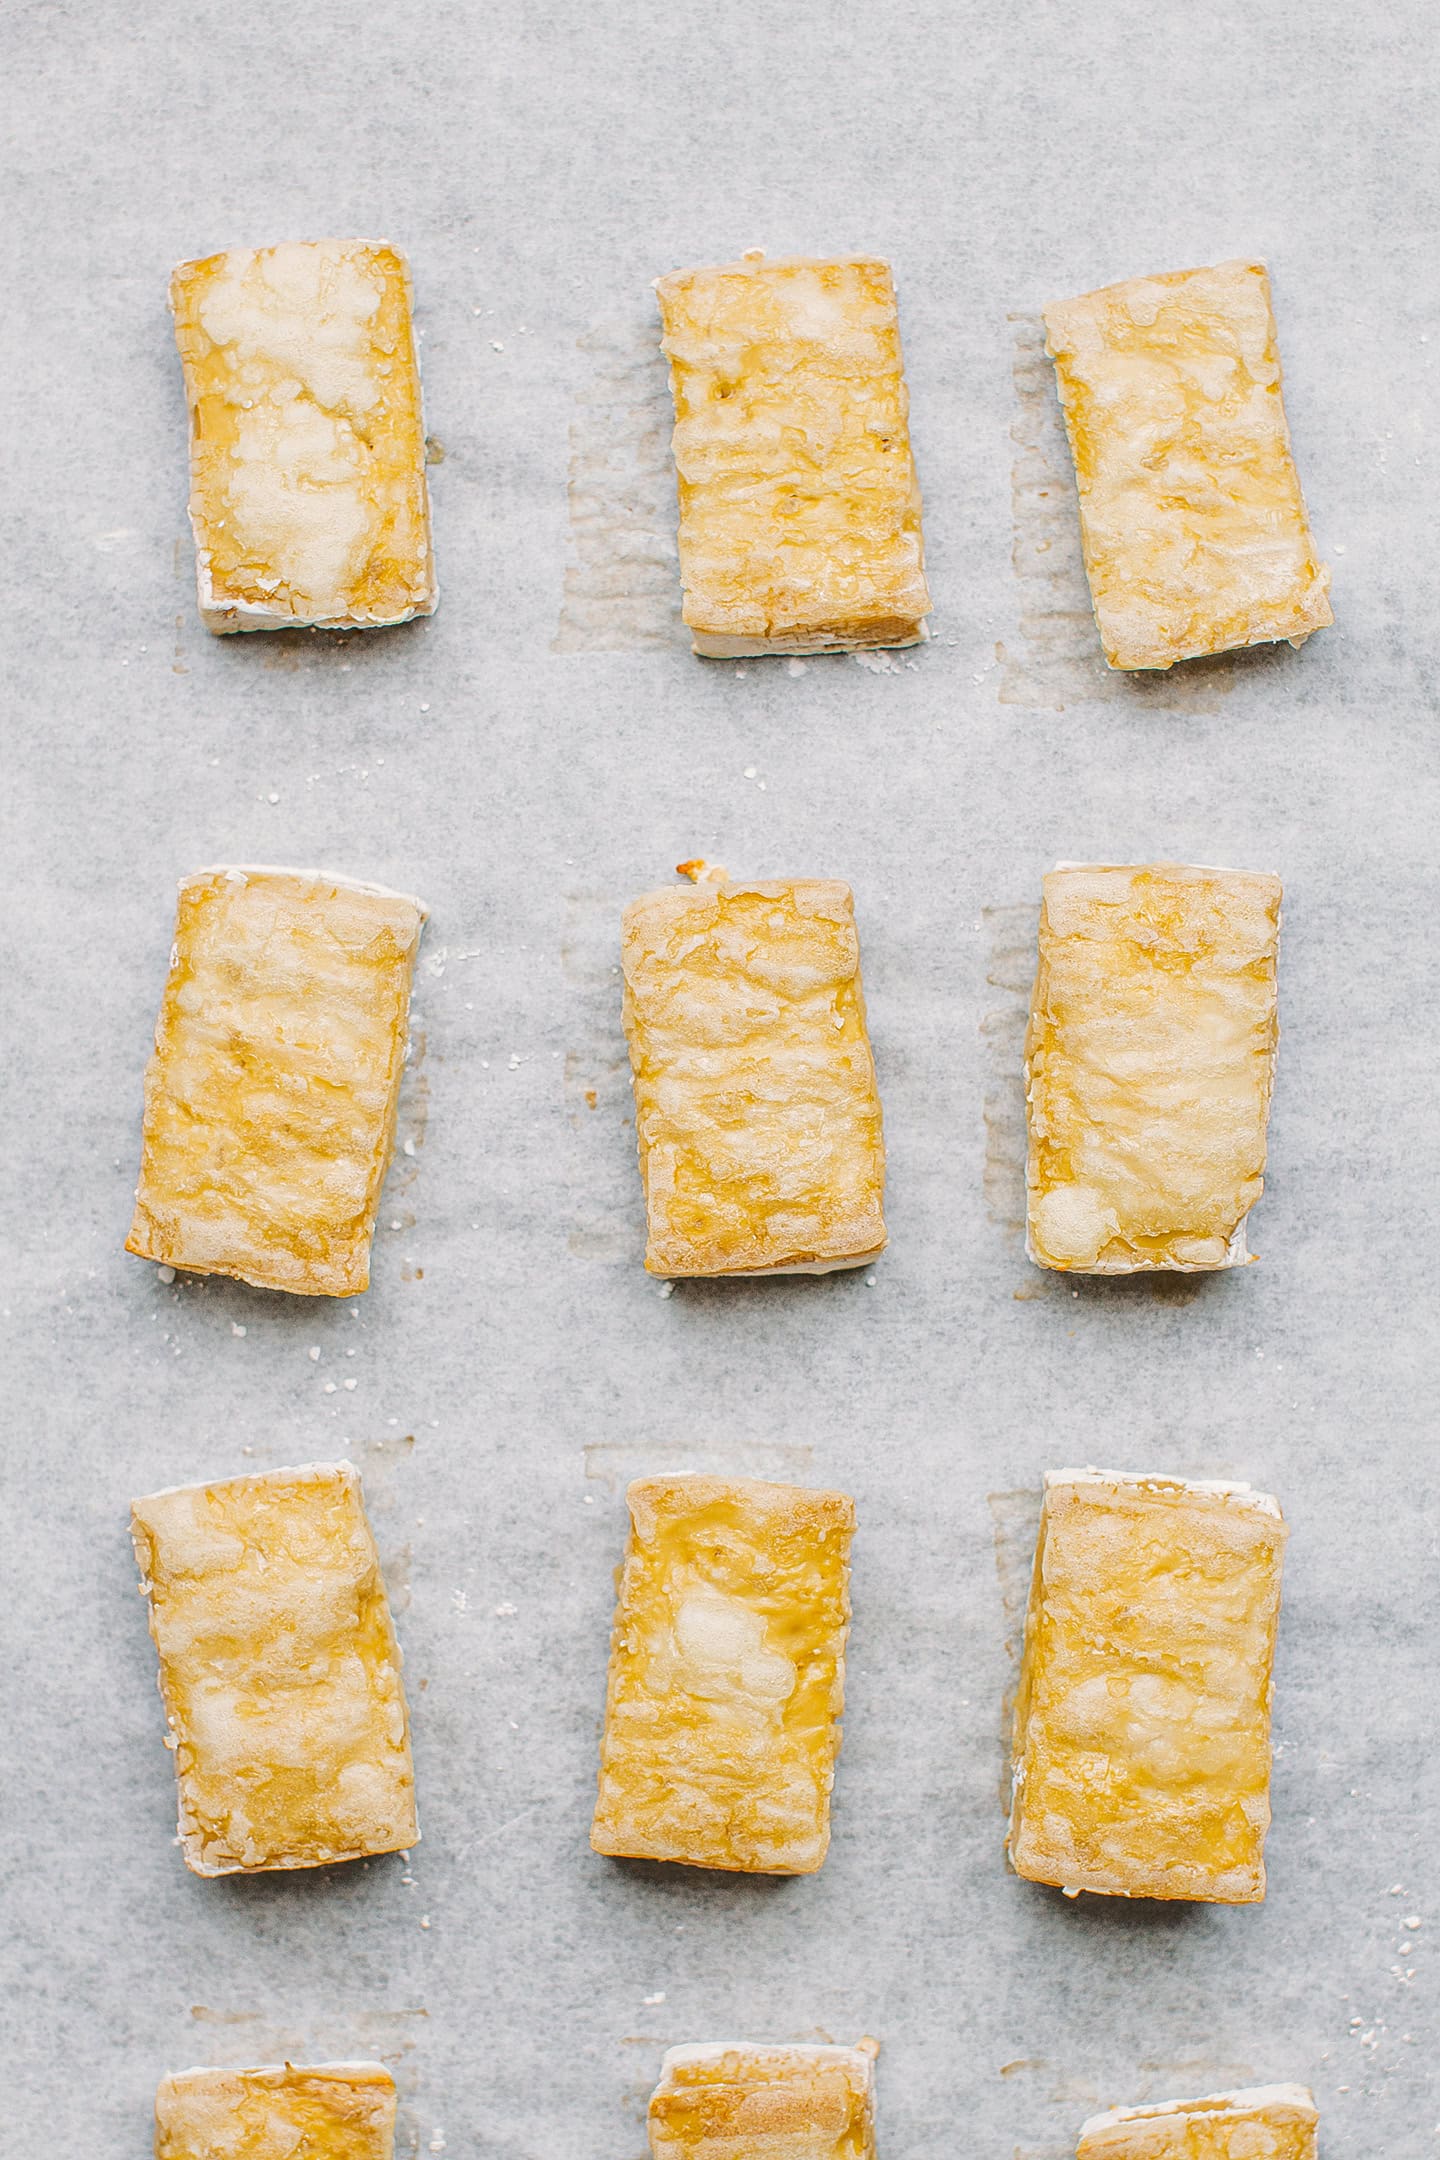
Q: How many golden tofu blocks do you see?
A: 12